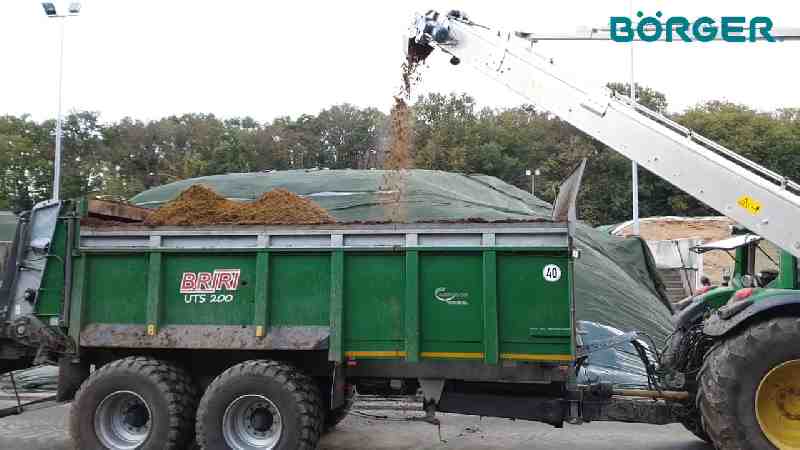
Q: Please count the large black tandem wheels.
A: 2